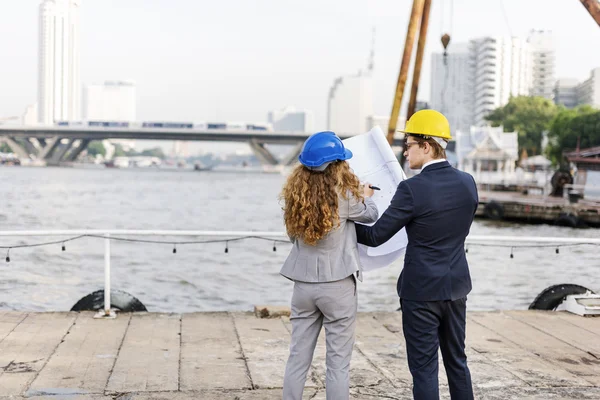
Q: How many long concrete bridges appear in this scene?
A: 1